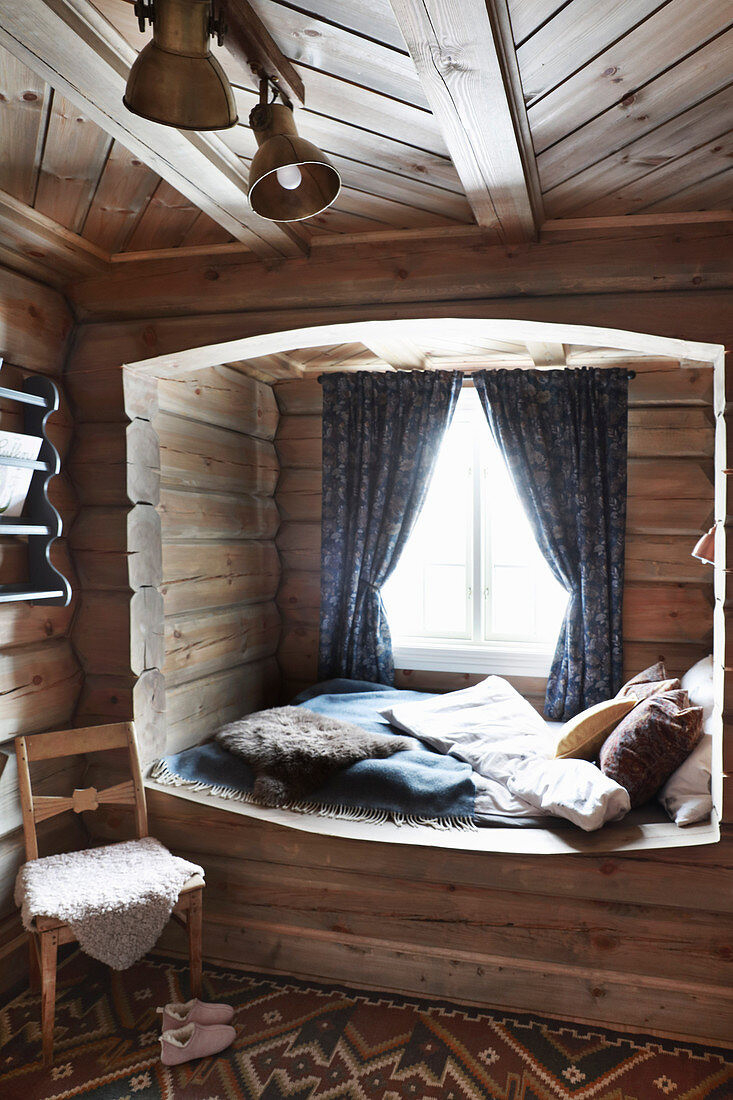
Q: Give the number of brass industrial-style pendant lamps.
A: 2